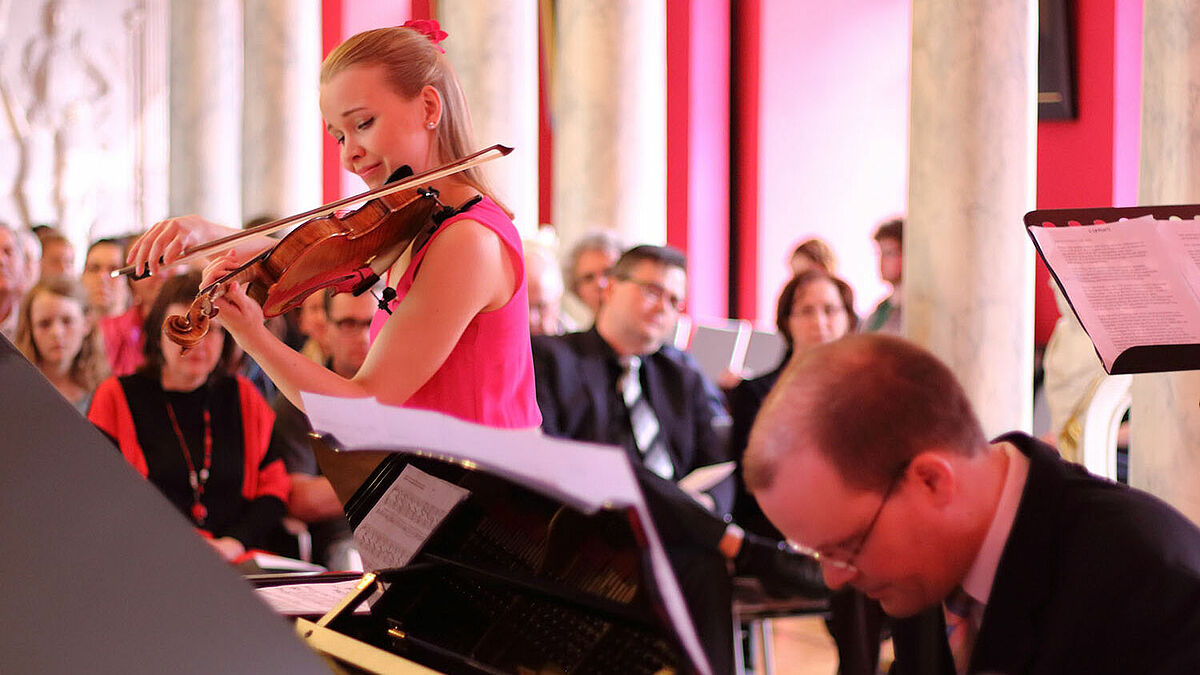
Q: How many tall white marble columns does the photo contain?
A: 6